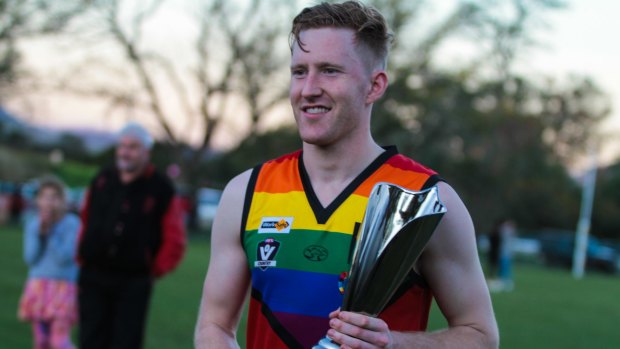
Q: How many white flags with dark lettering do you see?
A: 0